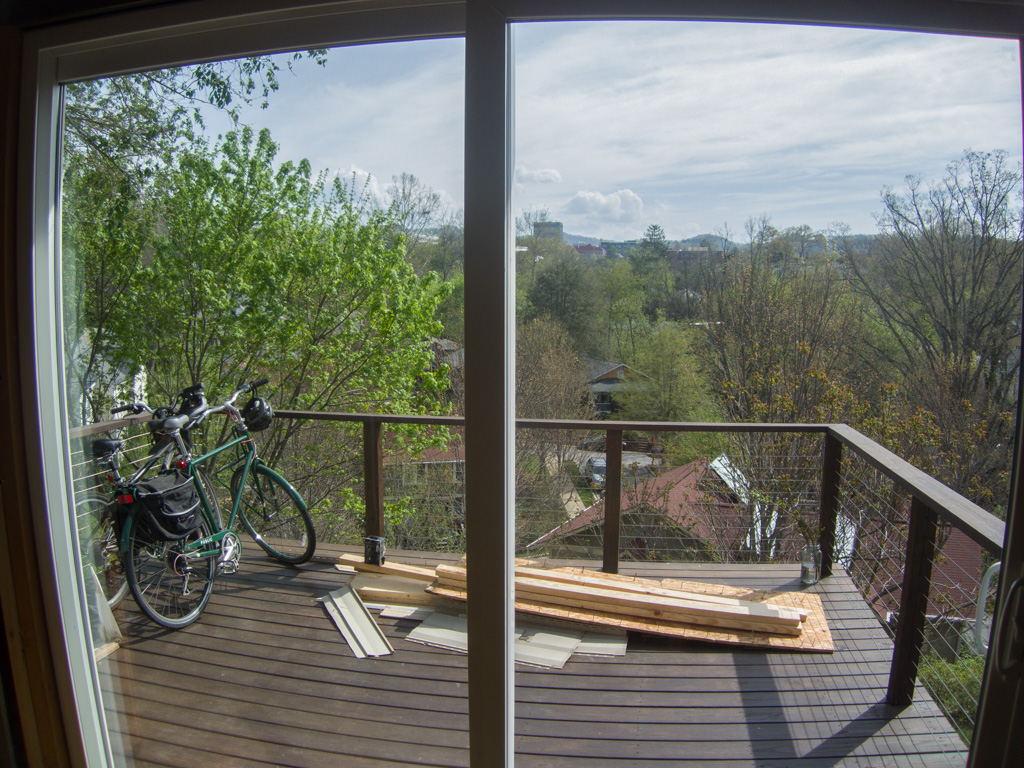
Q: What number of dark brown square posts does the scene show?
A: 4